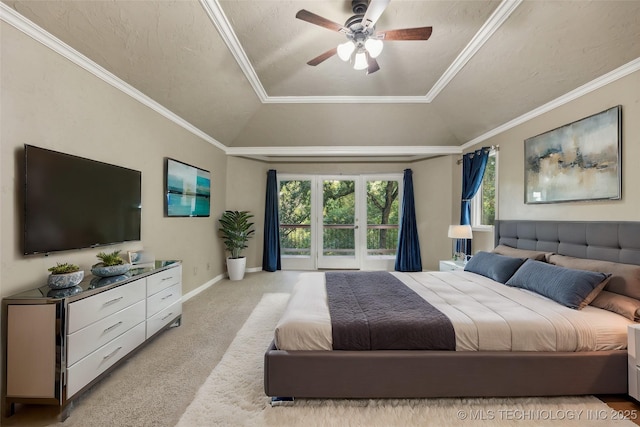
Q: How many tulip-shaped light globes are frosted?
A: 3